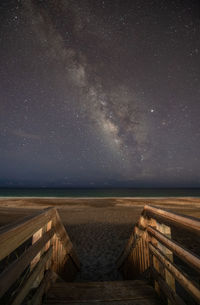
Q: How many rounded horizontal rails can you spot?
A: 3